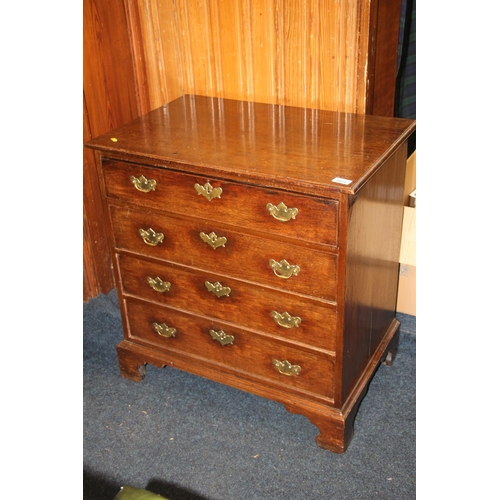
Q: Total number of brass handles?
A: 8